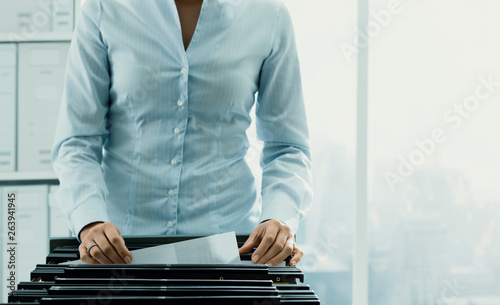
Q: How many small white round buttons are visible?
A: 6